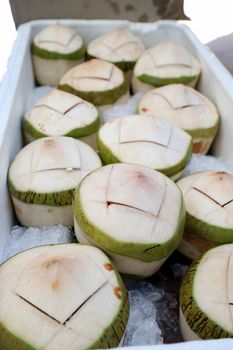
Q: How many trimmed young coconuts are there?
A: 12